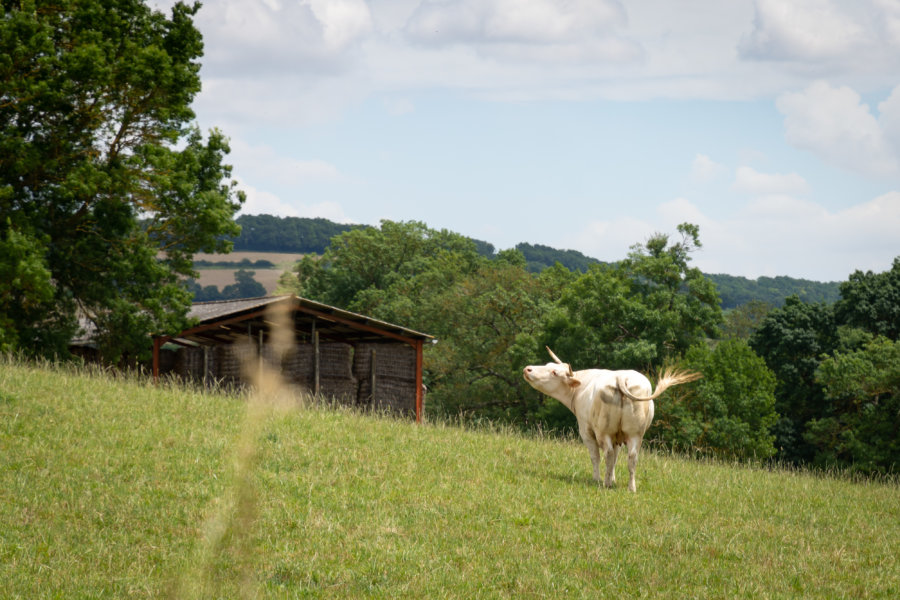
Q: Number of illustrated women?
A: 0